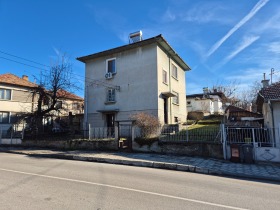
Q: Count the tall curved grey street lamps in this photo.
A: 0